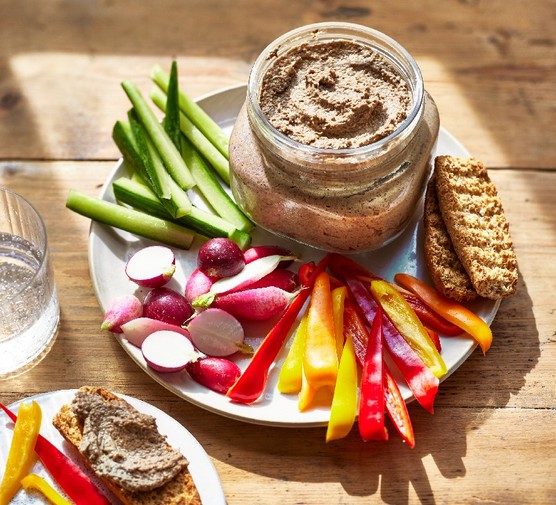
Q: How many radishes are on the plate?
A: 13